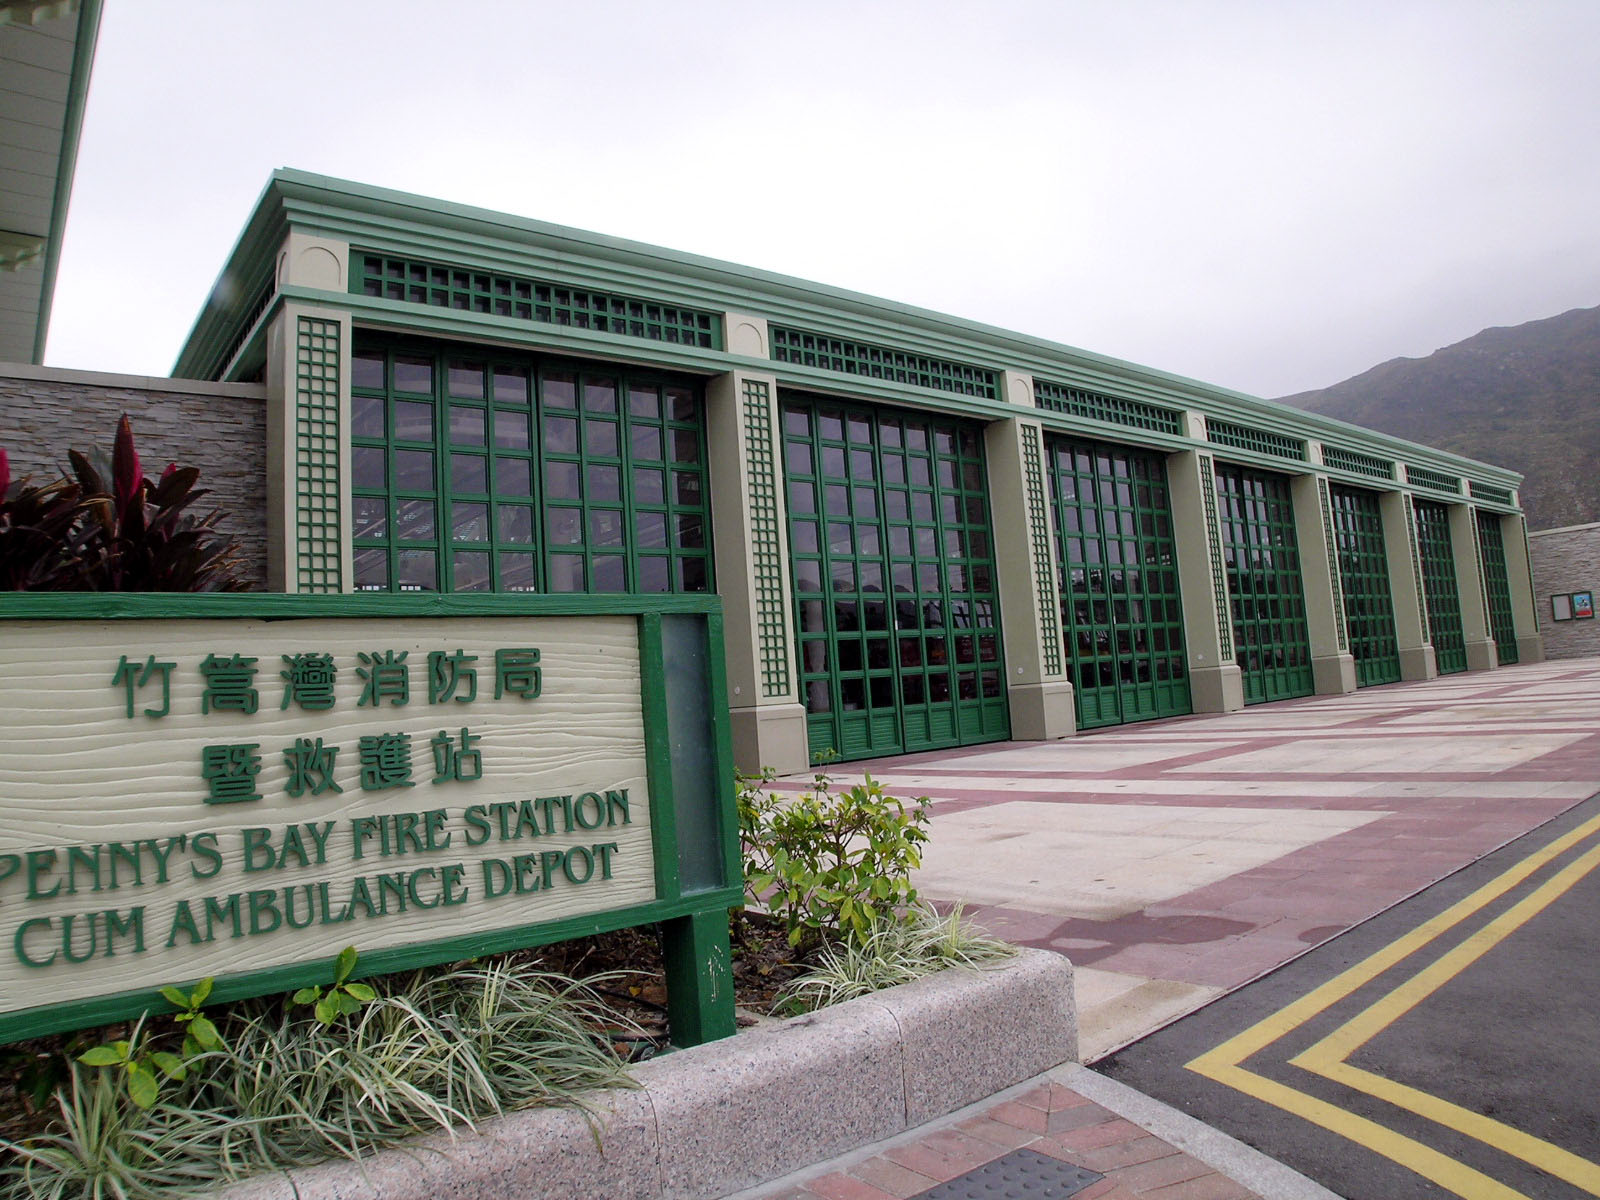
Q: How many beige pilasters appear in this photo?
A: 8